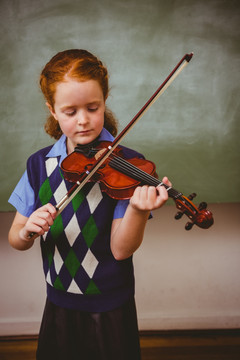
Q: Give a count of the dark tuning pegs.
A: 4